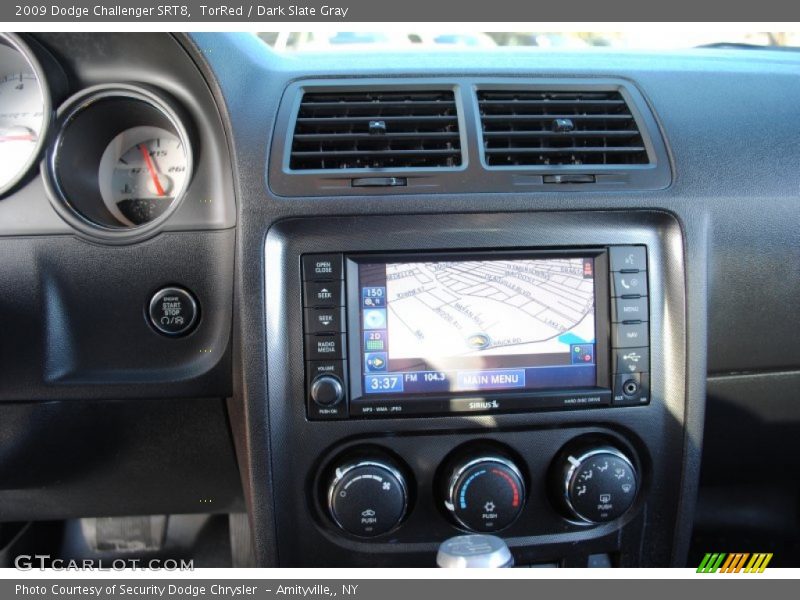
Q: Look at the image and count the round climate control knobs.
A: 3